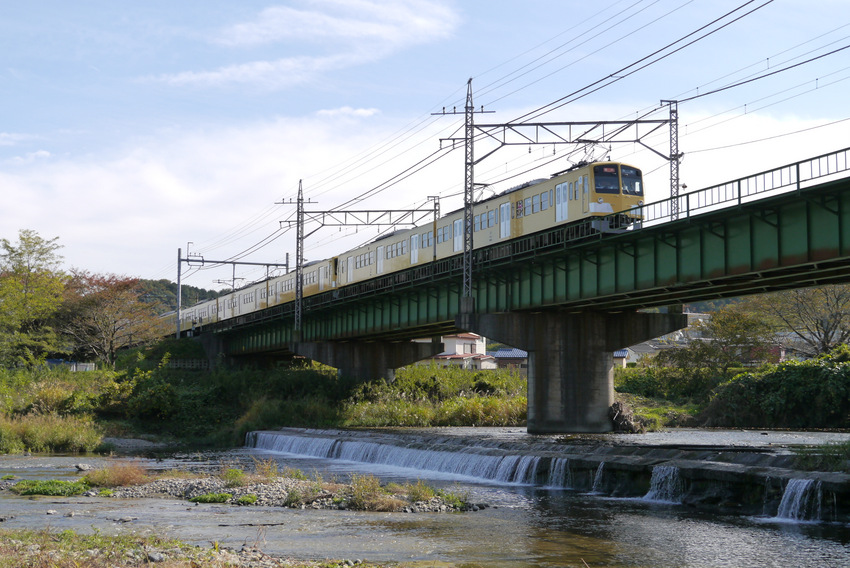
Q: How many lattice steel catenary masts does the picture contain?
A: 4